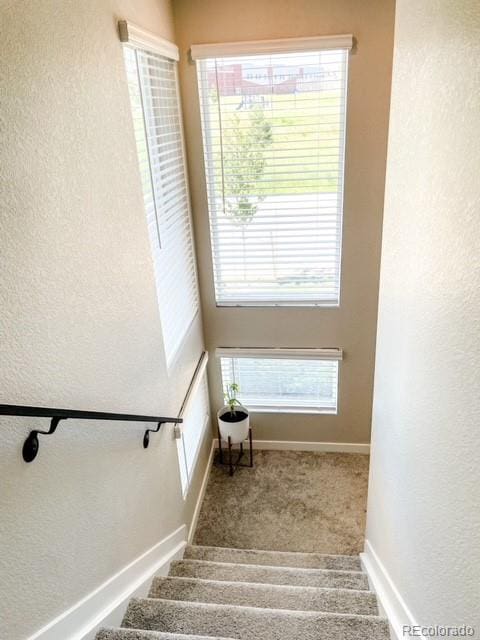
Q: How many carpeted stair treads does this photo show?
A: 5